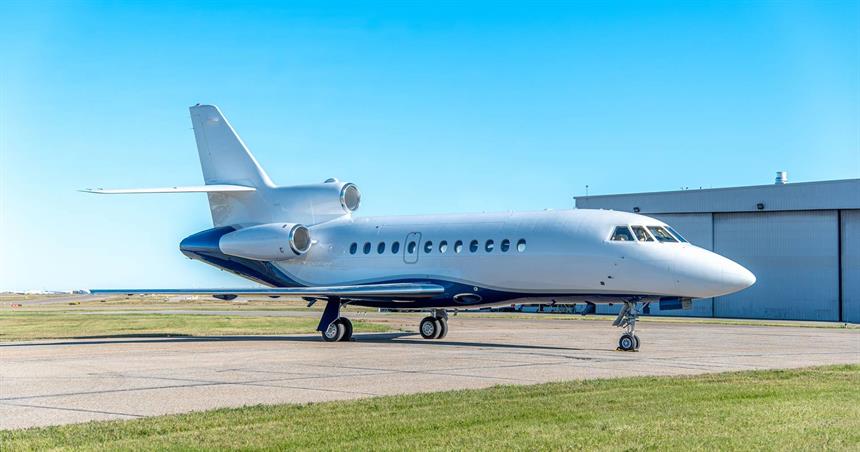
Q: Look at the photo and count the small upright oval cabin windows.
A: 12